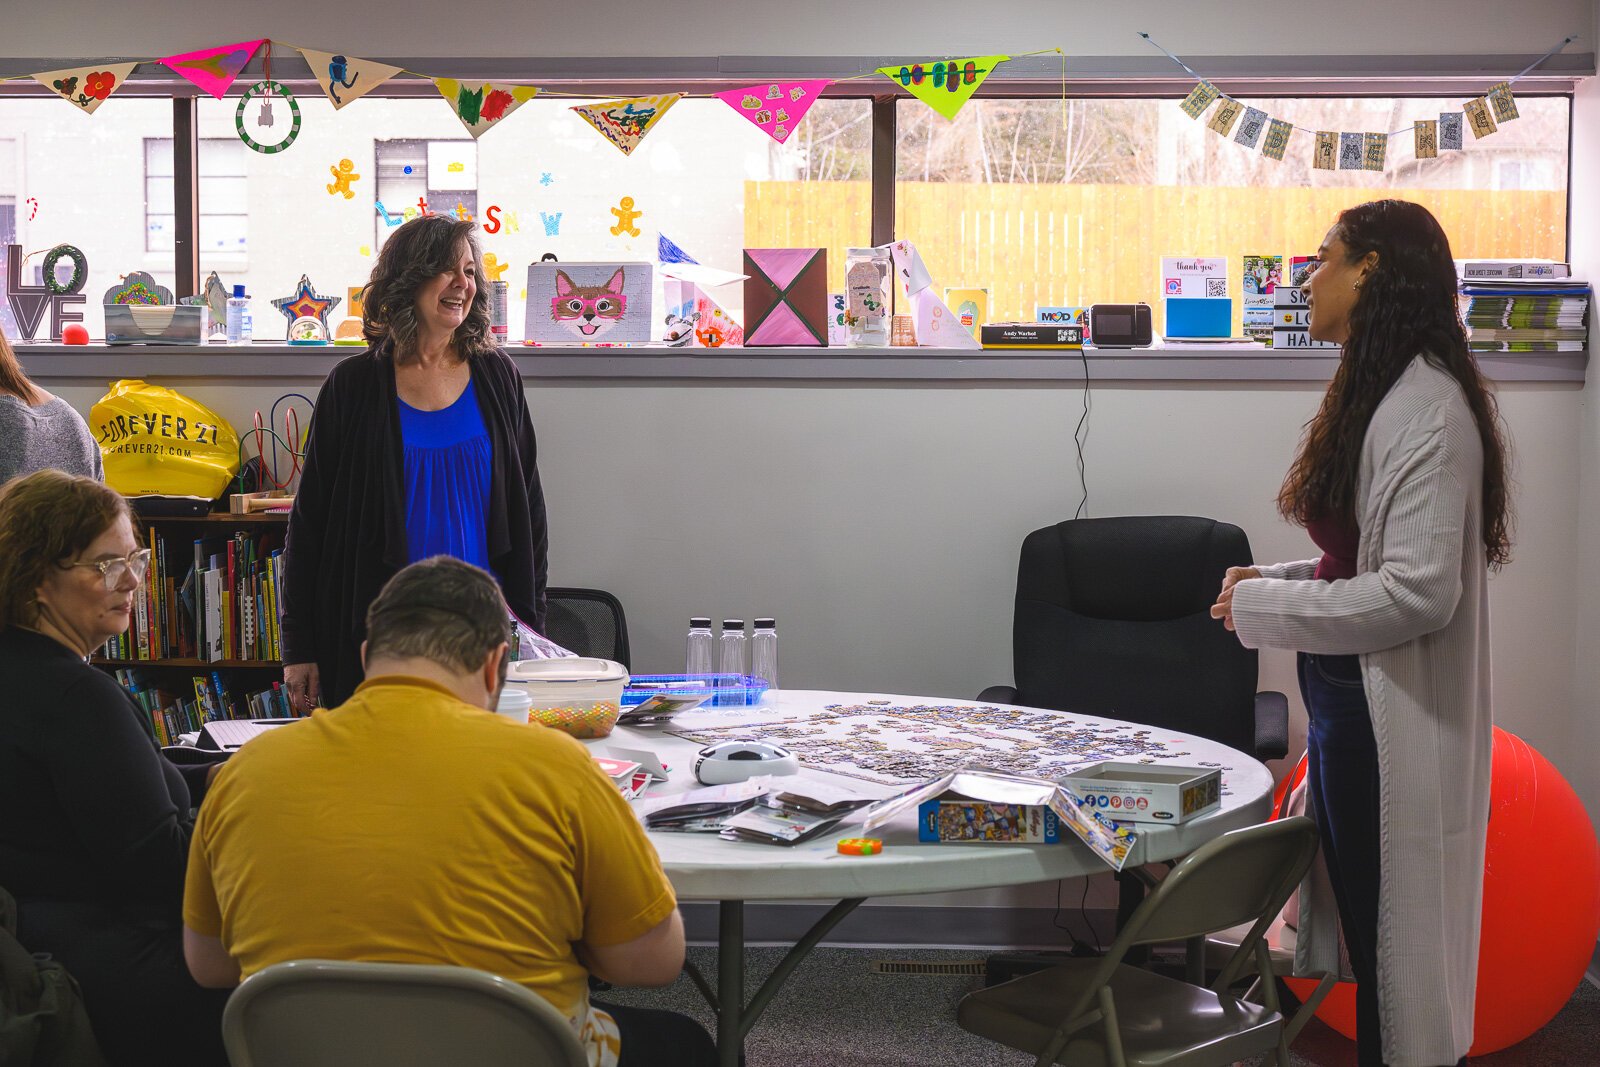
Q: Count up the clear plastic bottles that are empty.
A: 3